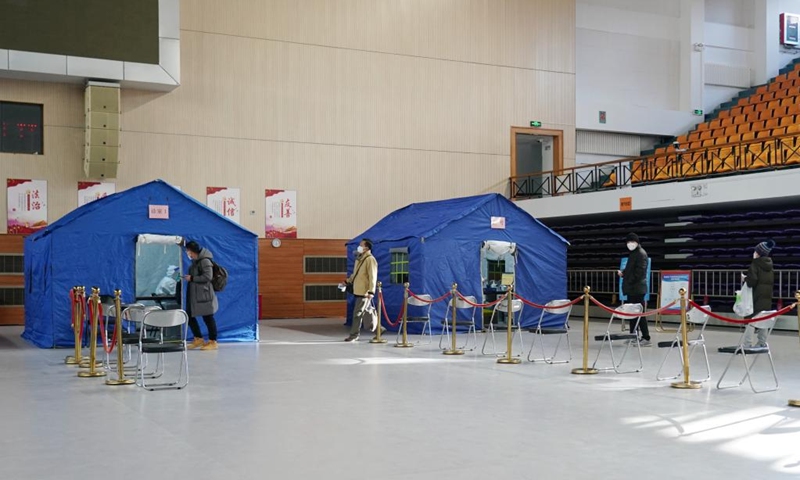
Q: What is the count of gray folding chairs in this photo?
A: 11